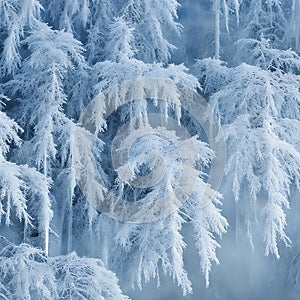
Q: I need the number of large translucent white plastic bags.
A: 0